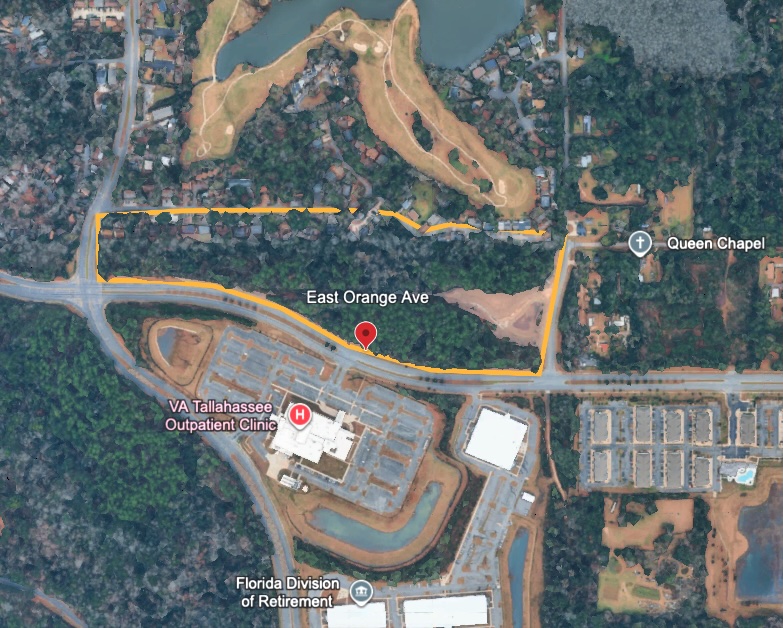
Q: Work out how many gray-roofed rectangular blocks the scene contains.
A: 9